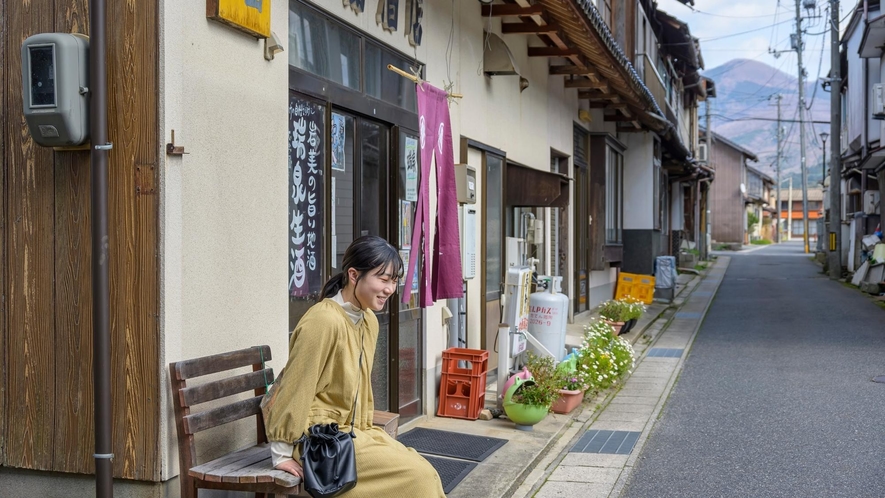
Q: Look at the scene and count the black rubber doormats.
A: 2